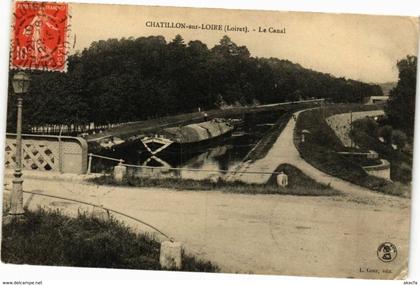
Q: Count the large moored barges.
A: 1